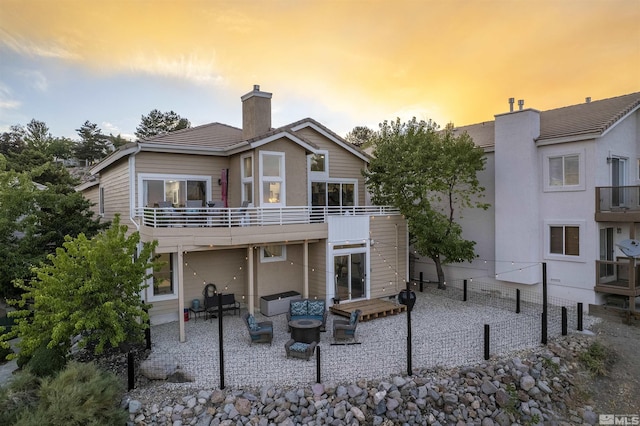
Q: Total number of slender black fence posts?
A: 12